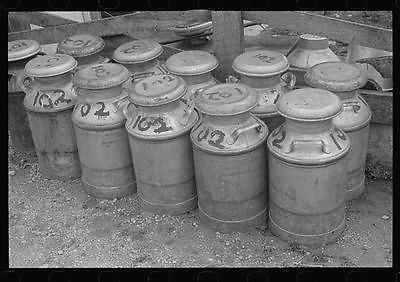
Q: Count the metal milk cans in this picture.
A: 11